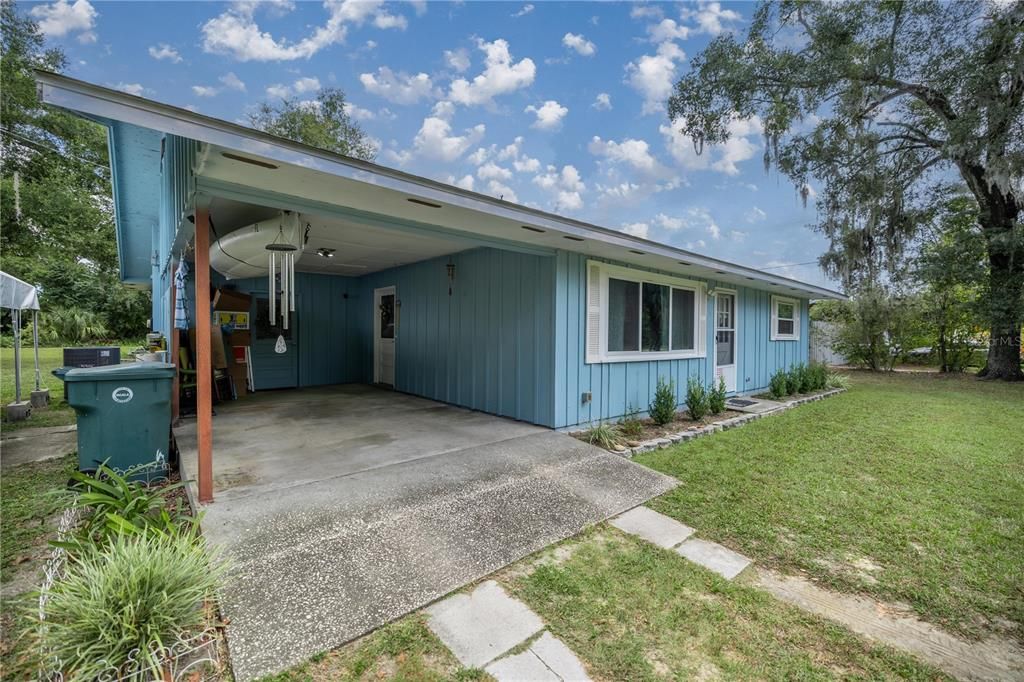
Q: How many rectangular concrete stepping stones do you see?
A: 4